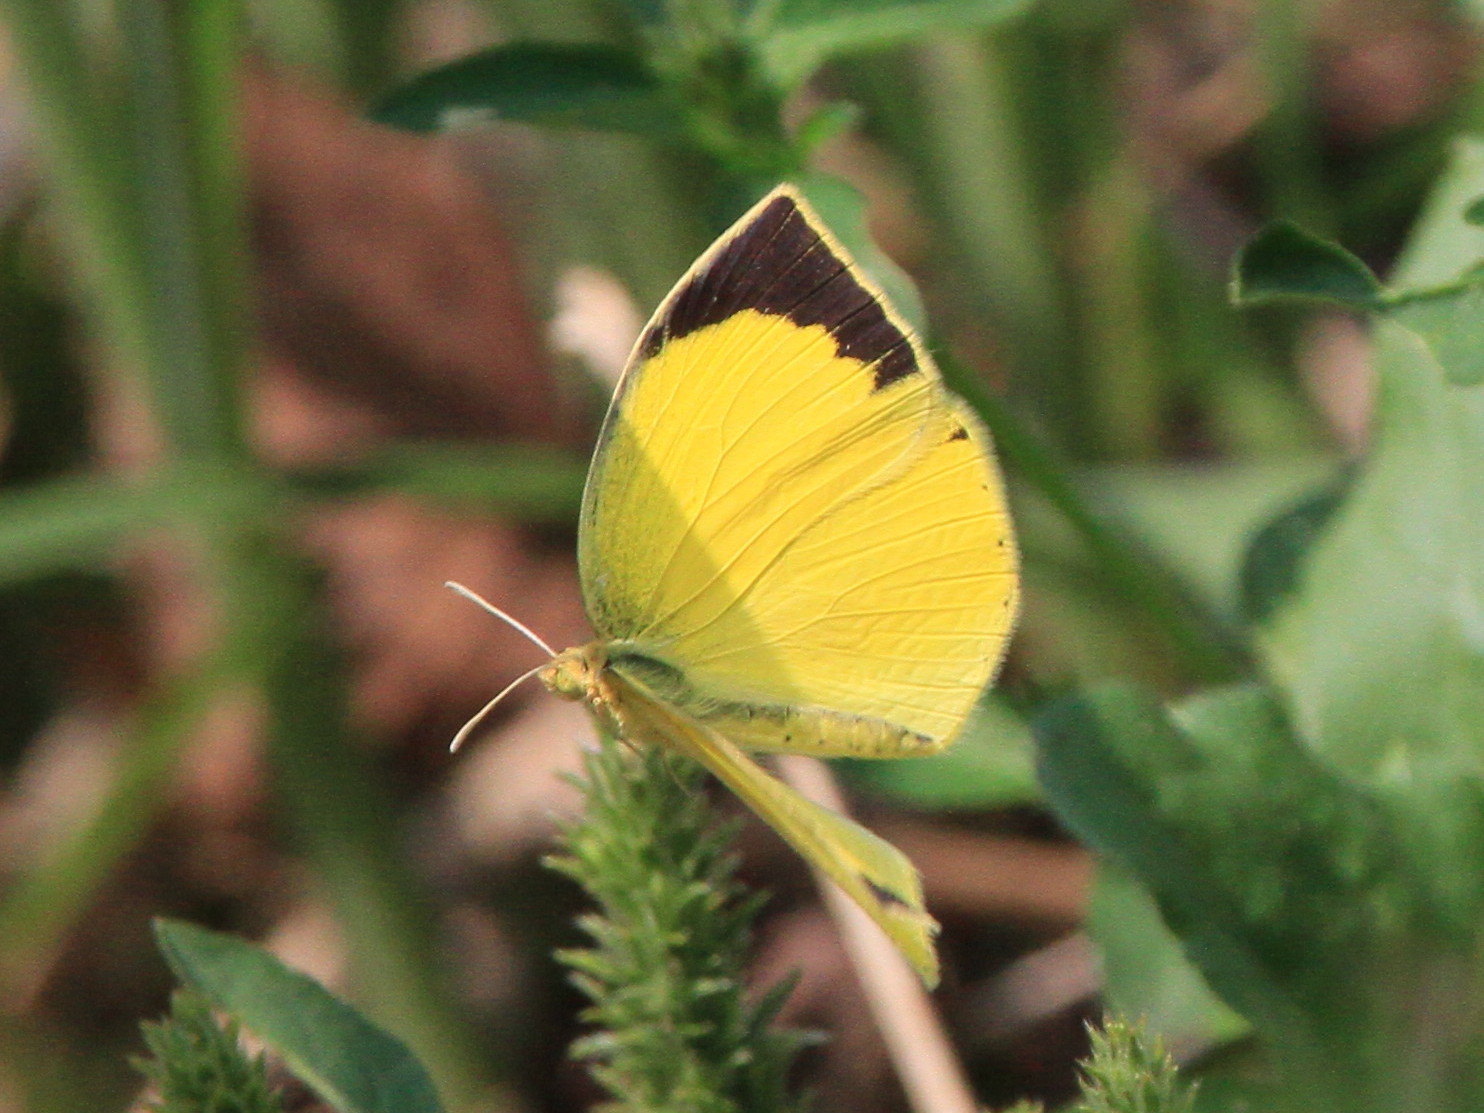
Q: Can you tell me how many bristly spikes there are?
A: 3